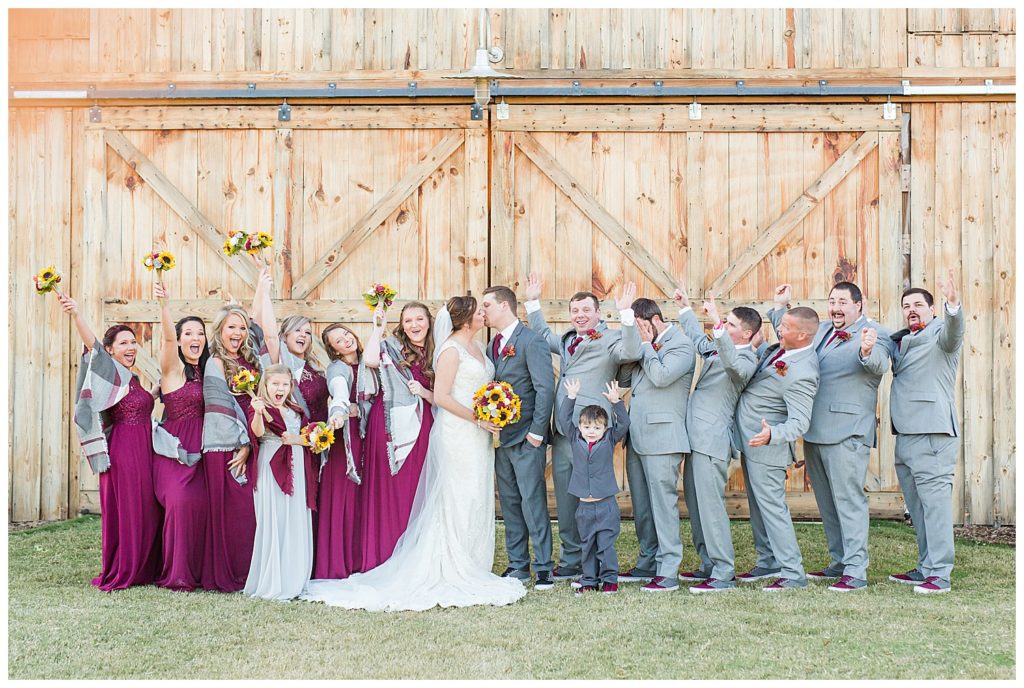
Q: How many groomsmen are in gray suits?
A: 6